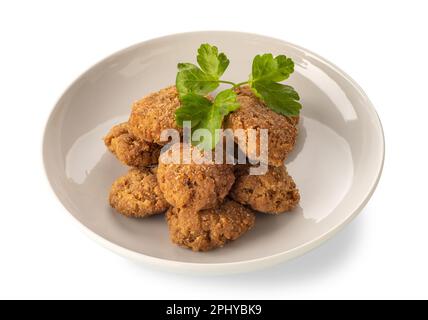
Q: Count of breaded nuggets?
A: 7